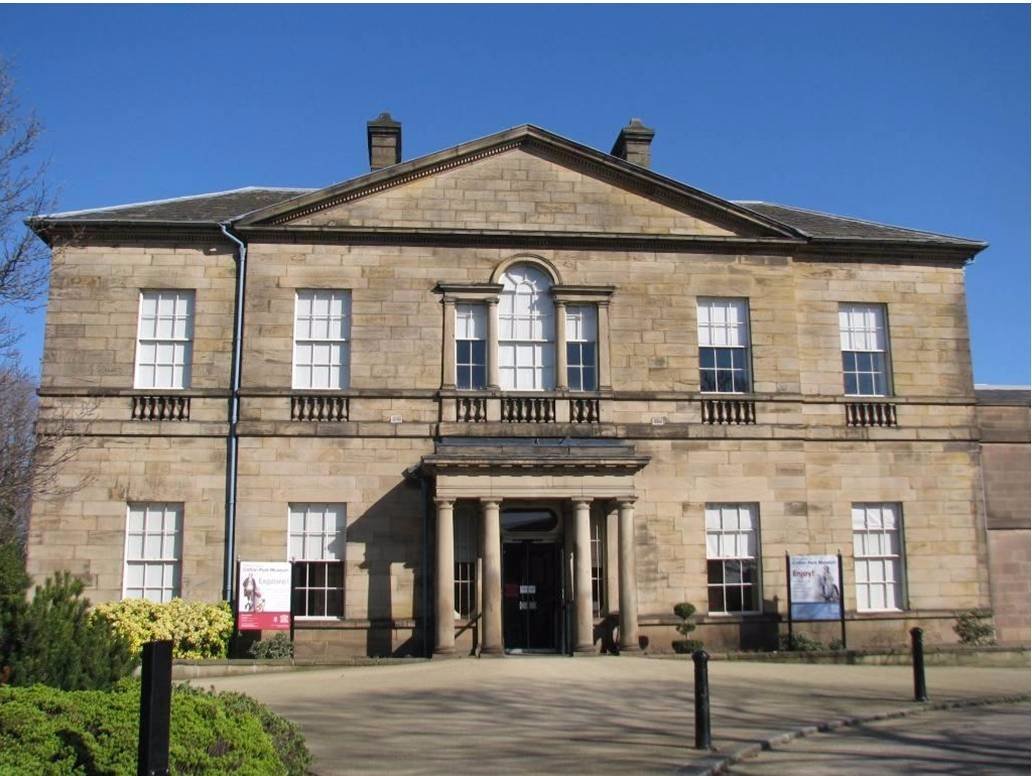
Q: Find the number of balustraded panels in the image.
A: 7